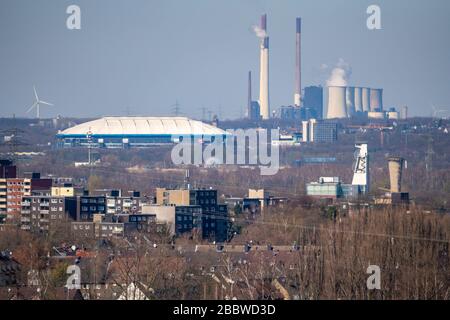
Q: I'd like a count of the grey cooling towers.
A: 5